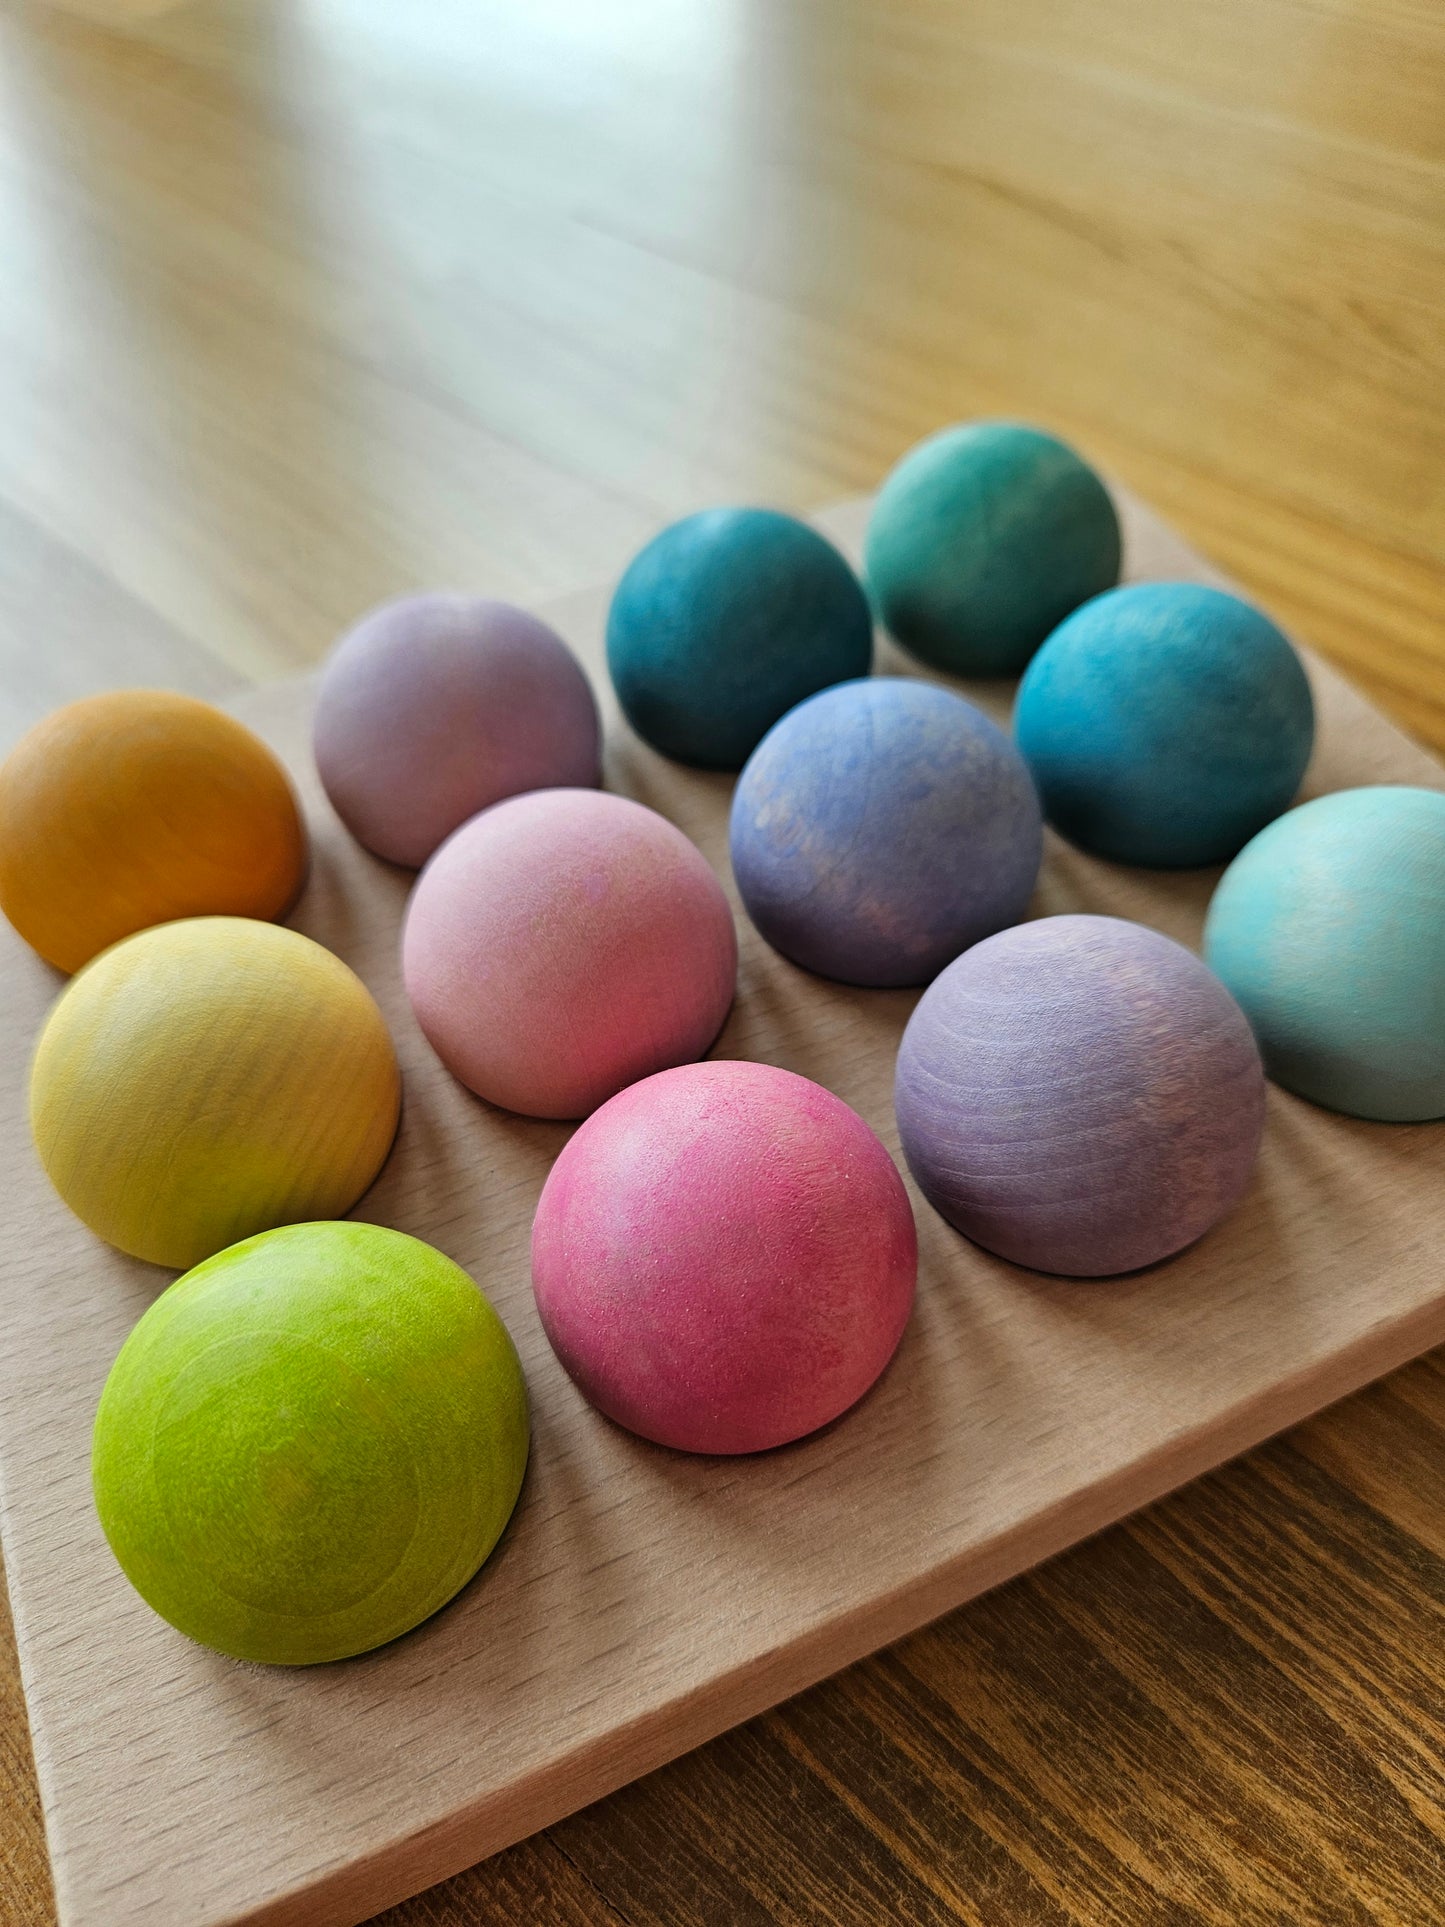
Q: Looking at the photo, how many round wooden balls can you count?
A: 12